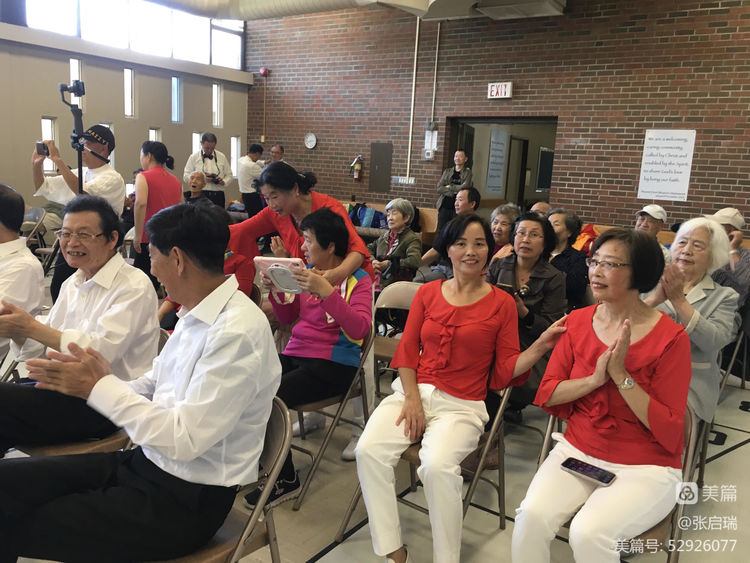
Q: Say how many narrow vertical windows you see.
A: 9